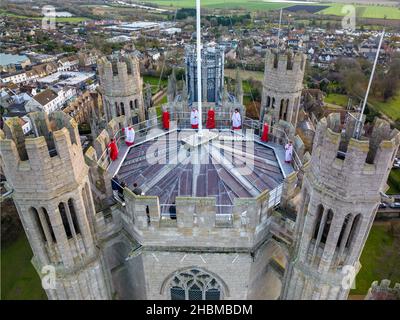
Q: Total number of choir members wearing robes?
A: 8